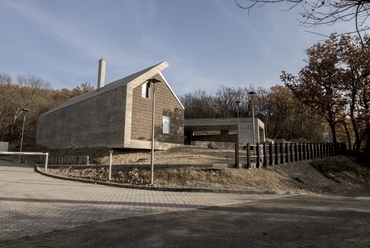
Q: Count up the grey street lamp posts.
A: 4